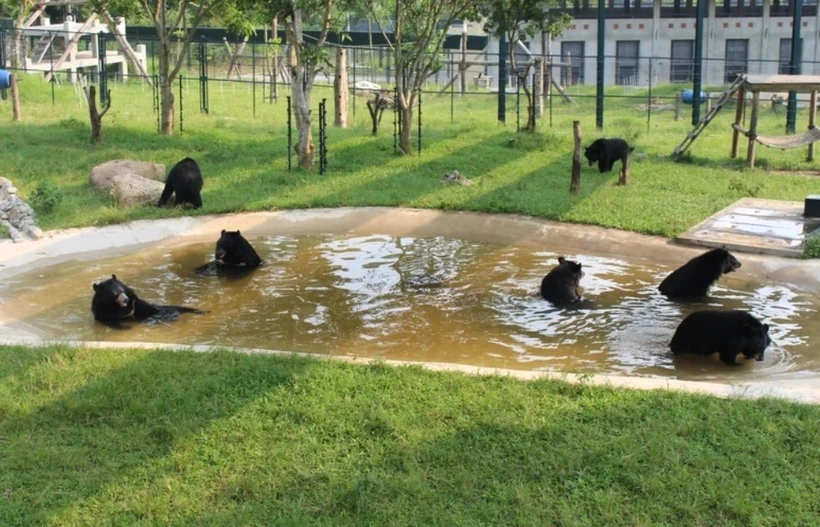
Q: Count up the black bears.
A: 7